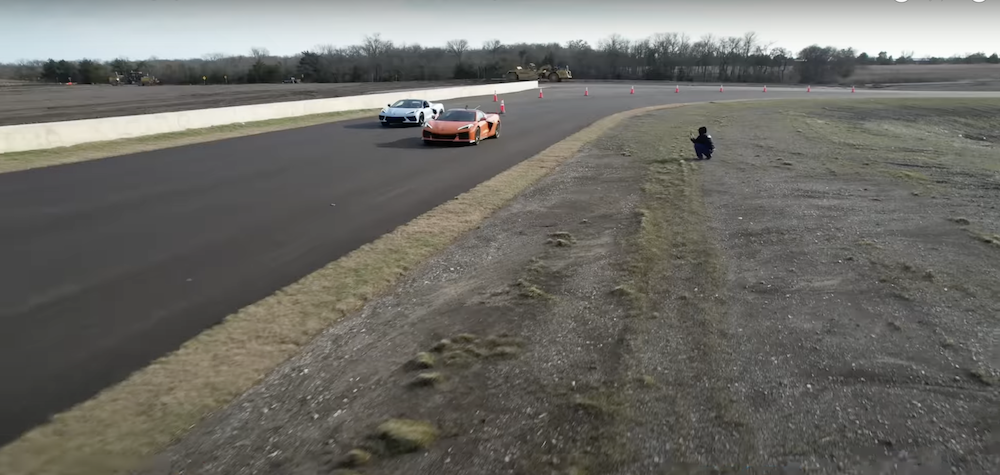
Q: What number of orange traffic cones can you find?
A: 10